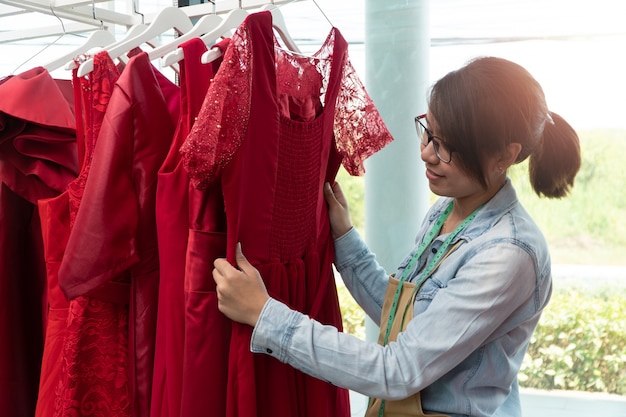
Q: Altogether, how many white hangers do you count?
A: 6